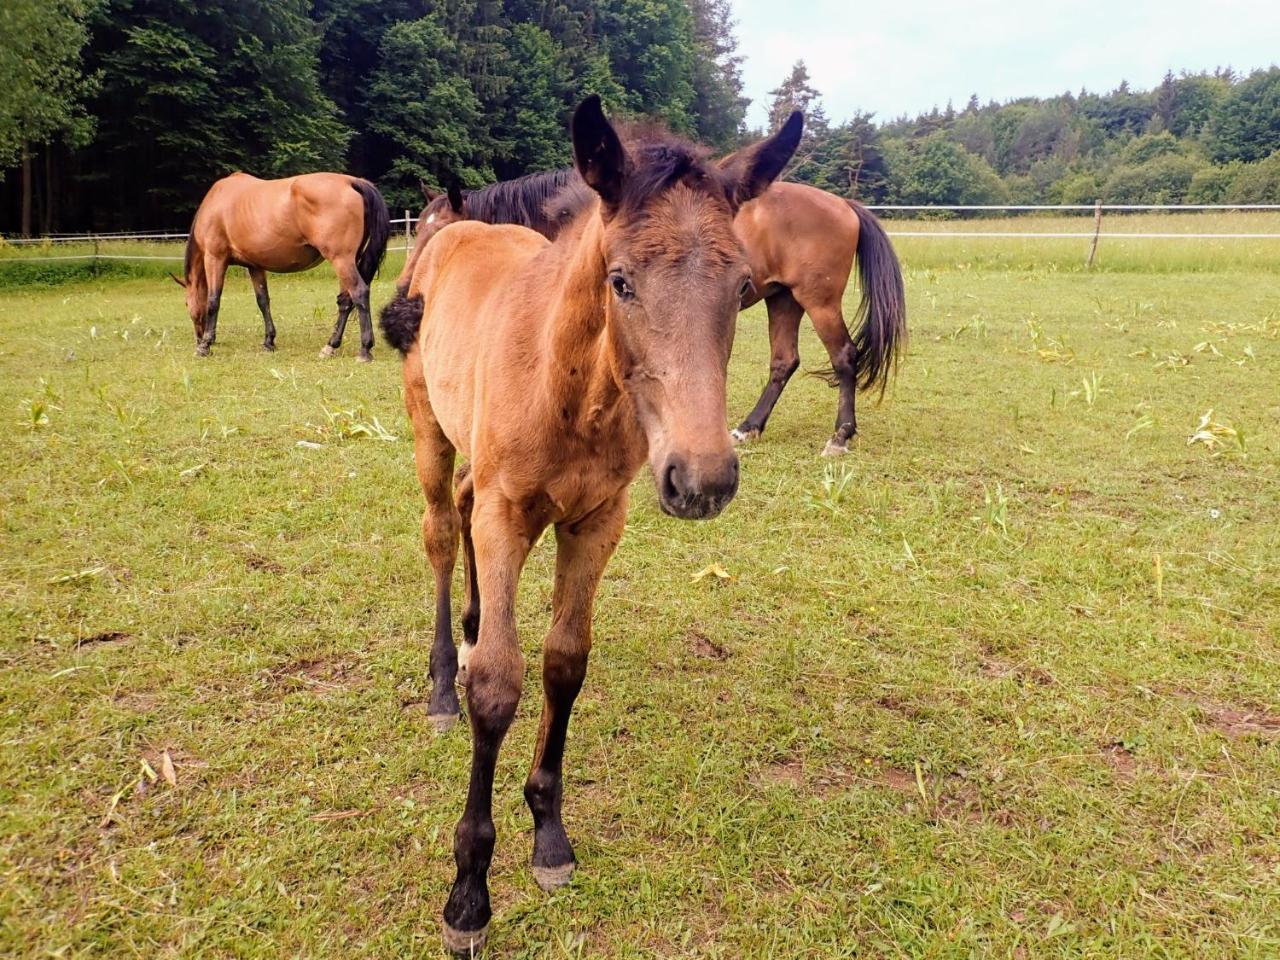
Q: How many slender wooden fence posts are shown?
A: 3